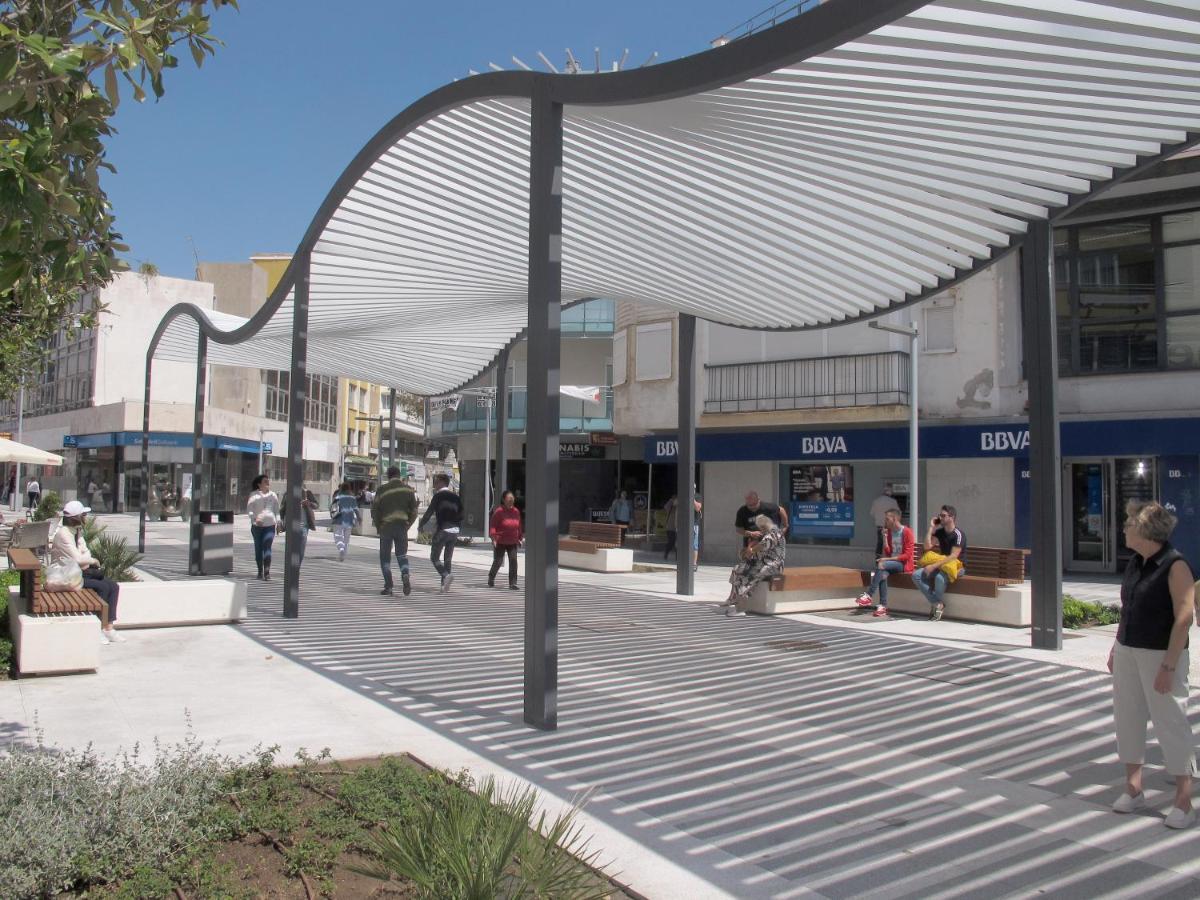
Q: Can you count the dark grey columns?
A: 8